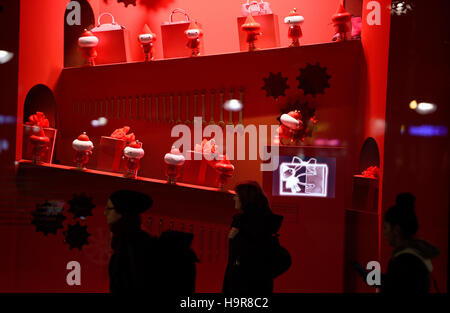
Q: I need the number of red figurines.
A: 12